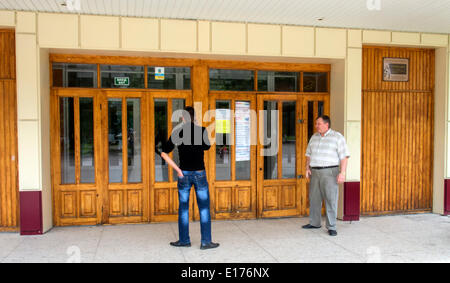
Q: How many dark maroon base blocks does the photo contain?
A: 3